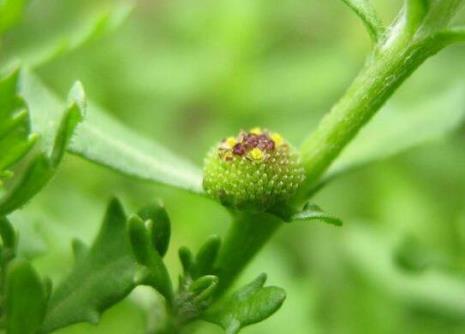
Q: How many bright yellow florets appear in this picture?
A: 4